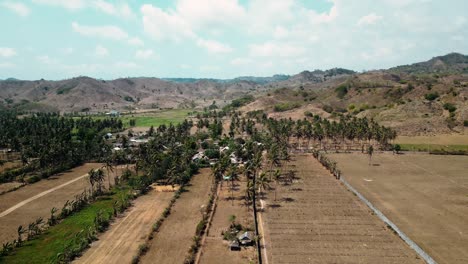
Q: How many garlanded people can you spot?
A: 0